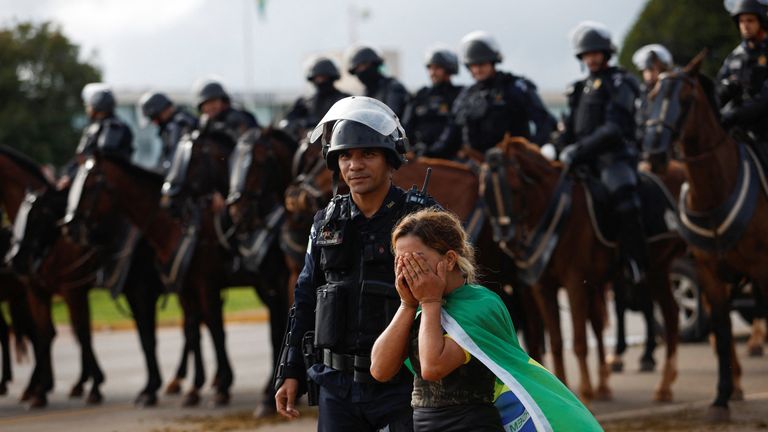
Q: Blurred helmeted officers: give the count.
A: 10